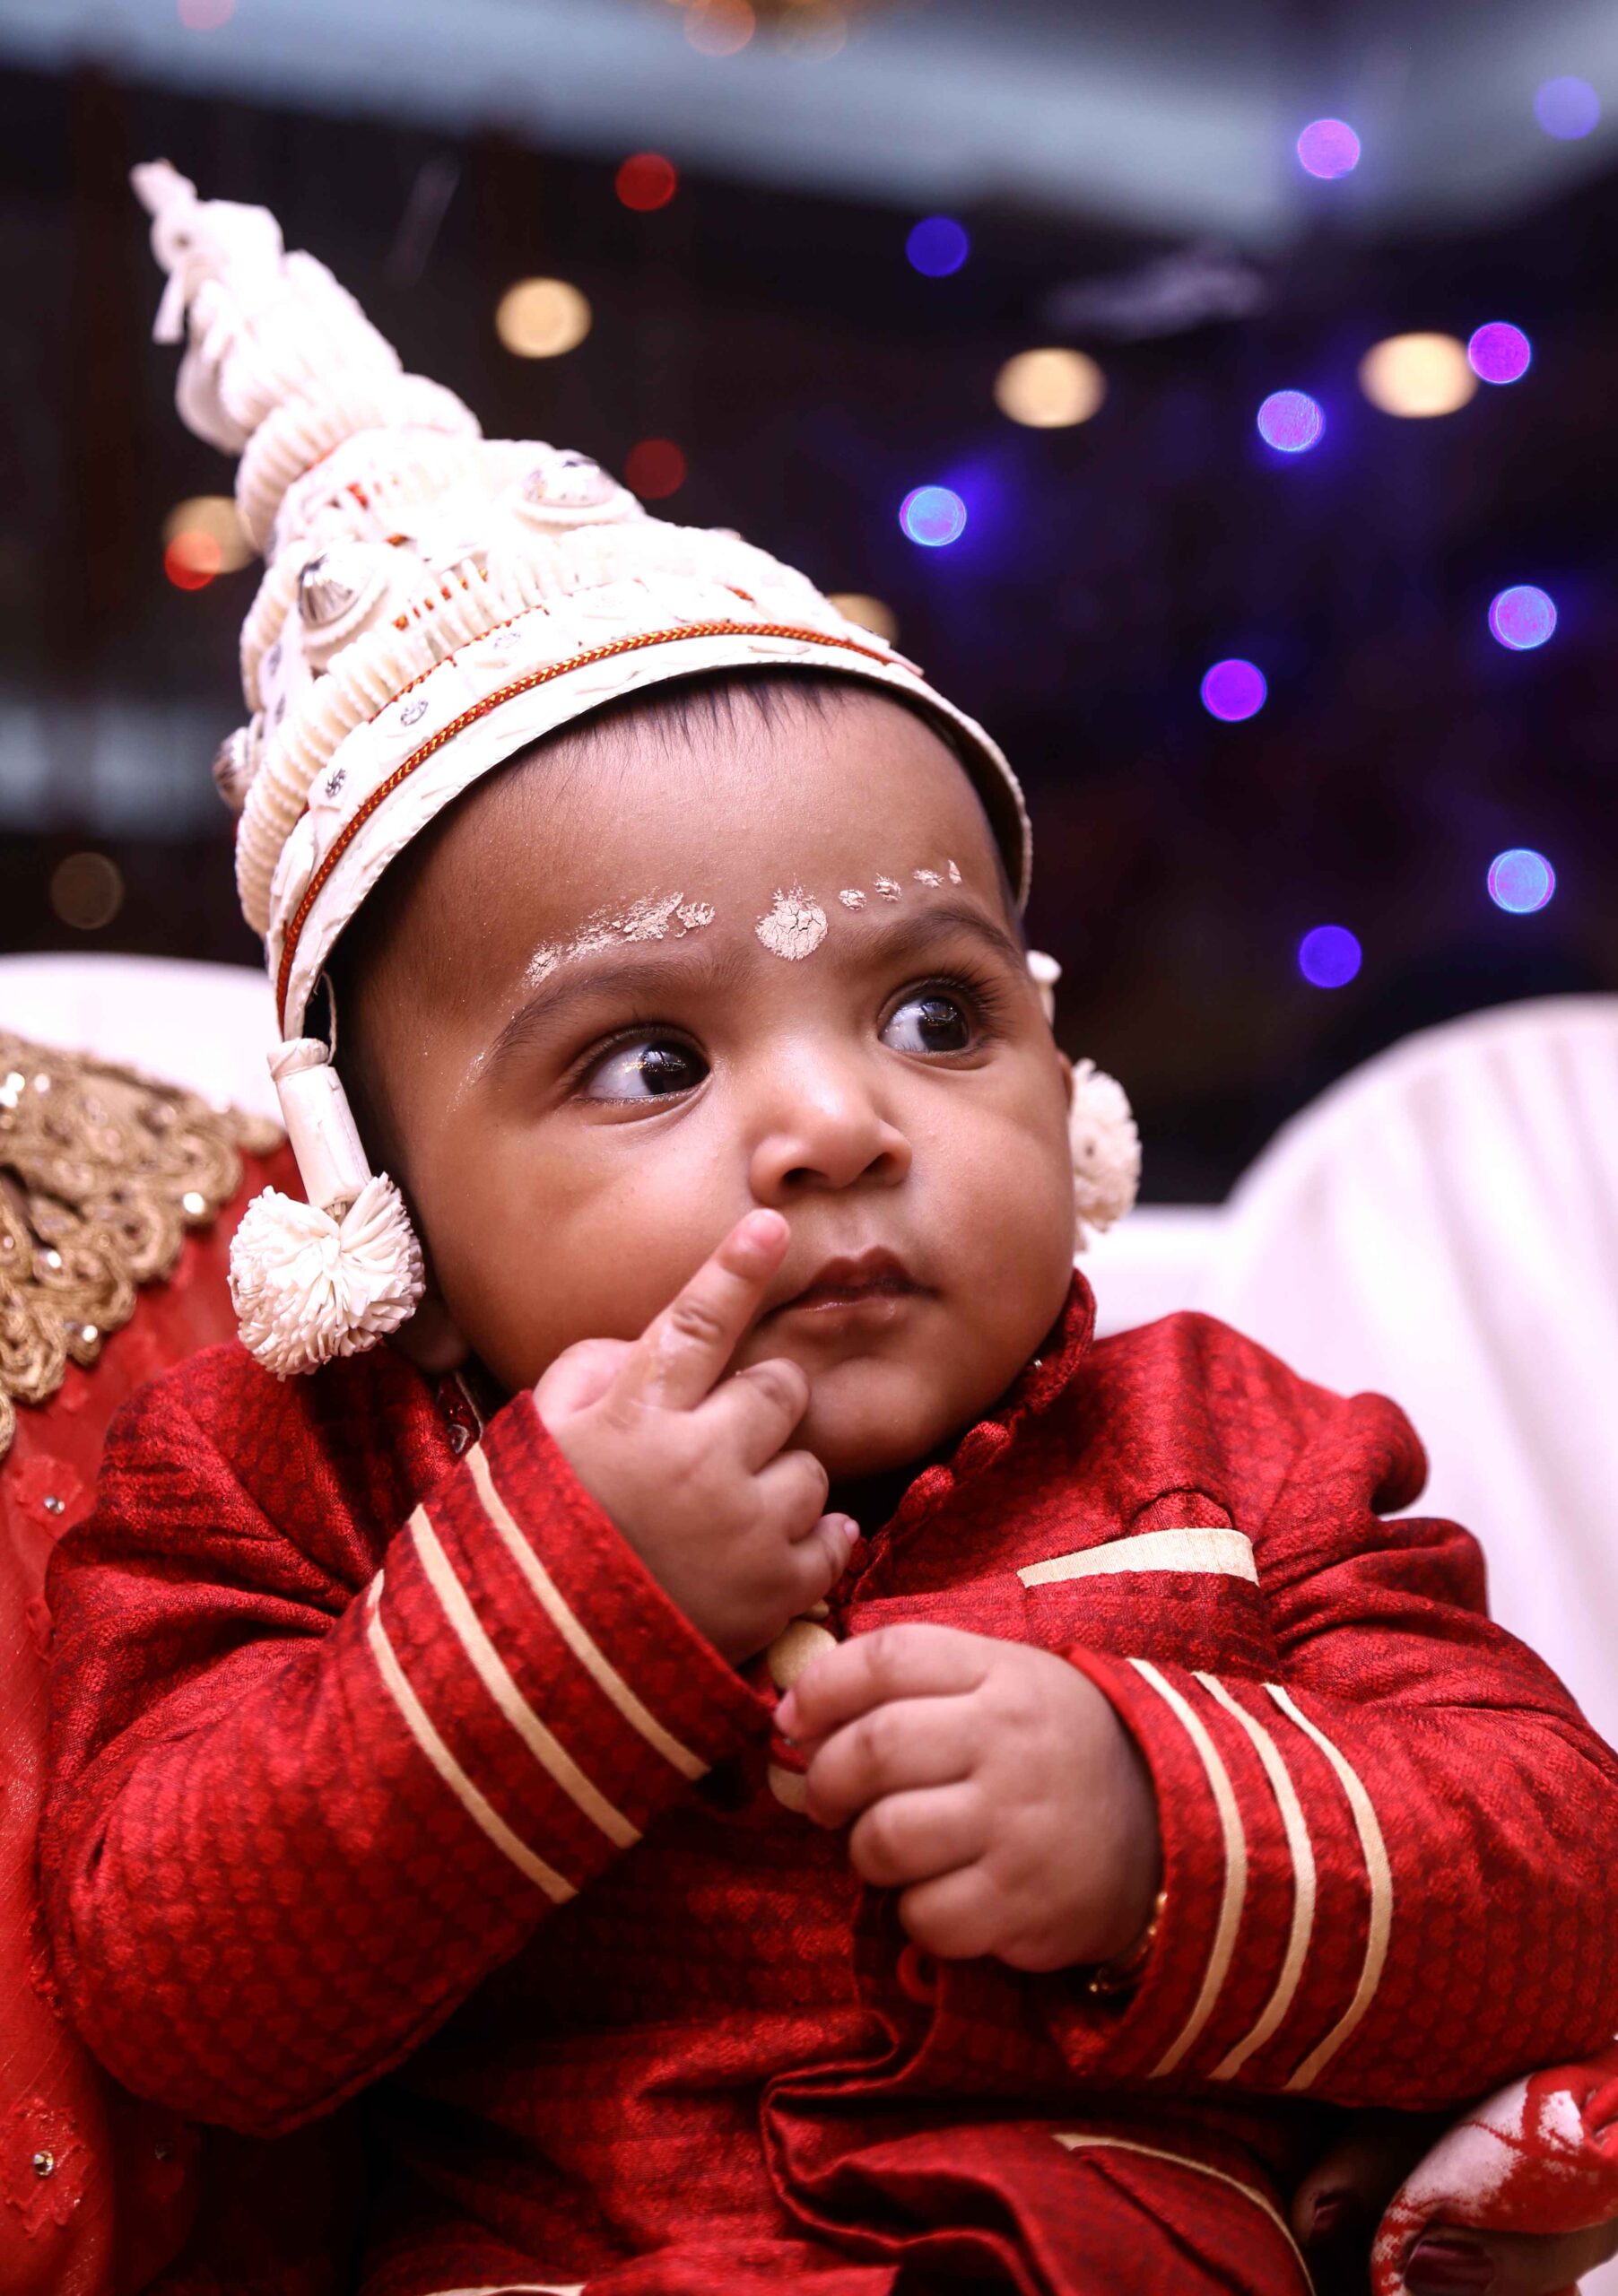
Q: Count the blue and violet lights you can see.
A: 10